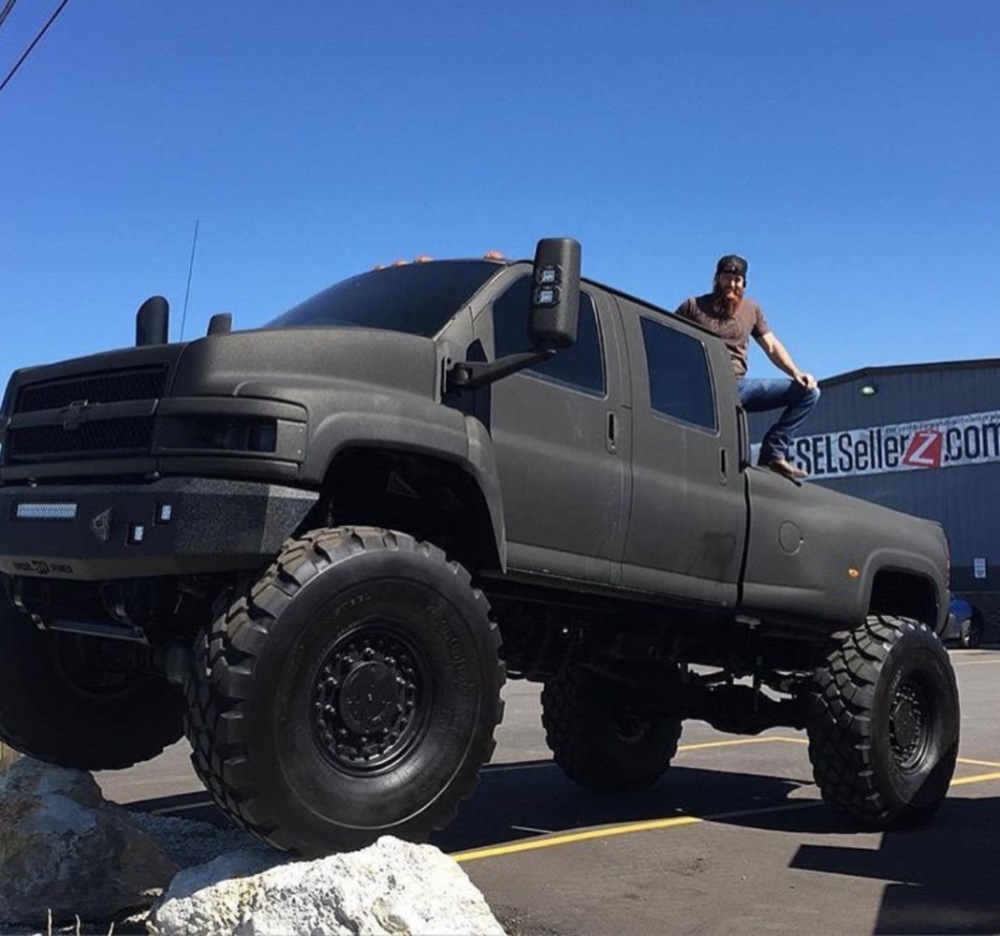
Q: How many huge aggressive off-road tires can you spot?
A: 4